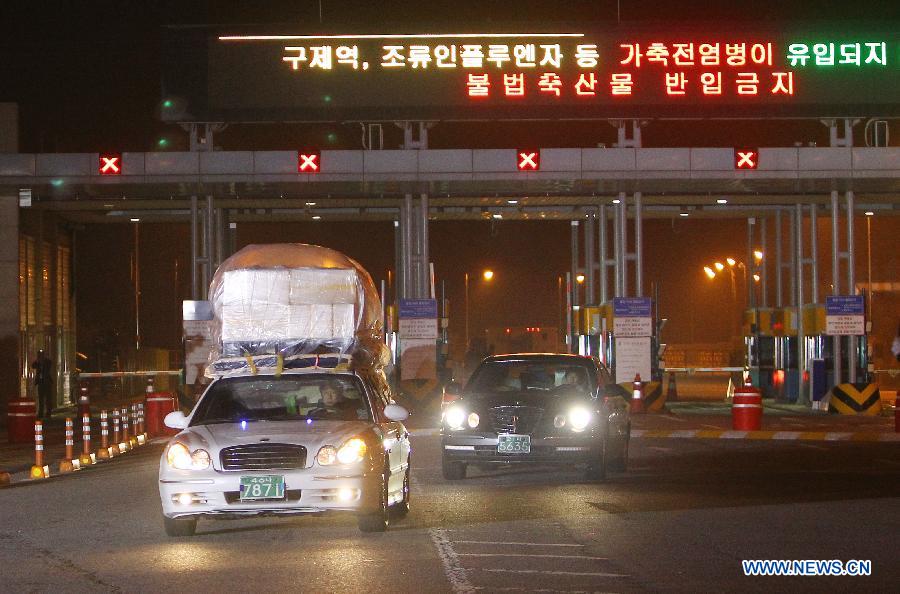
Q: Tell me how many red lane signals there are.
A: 4